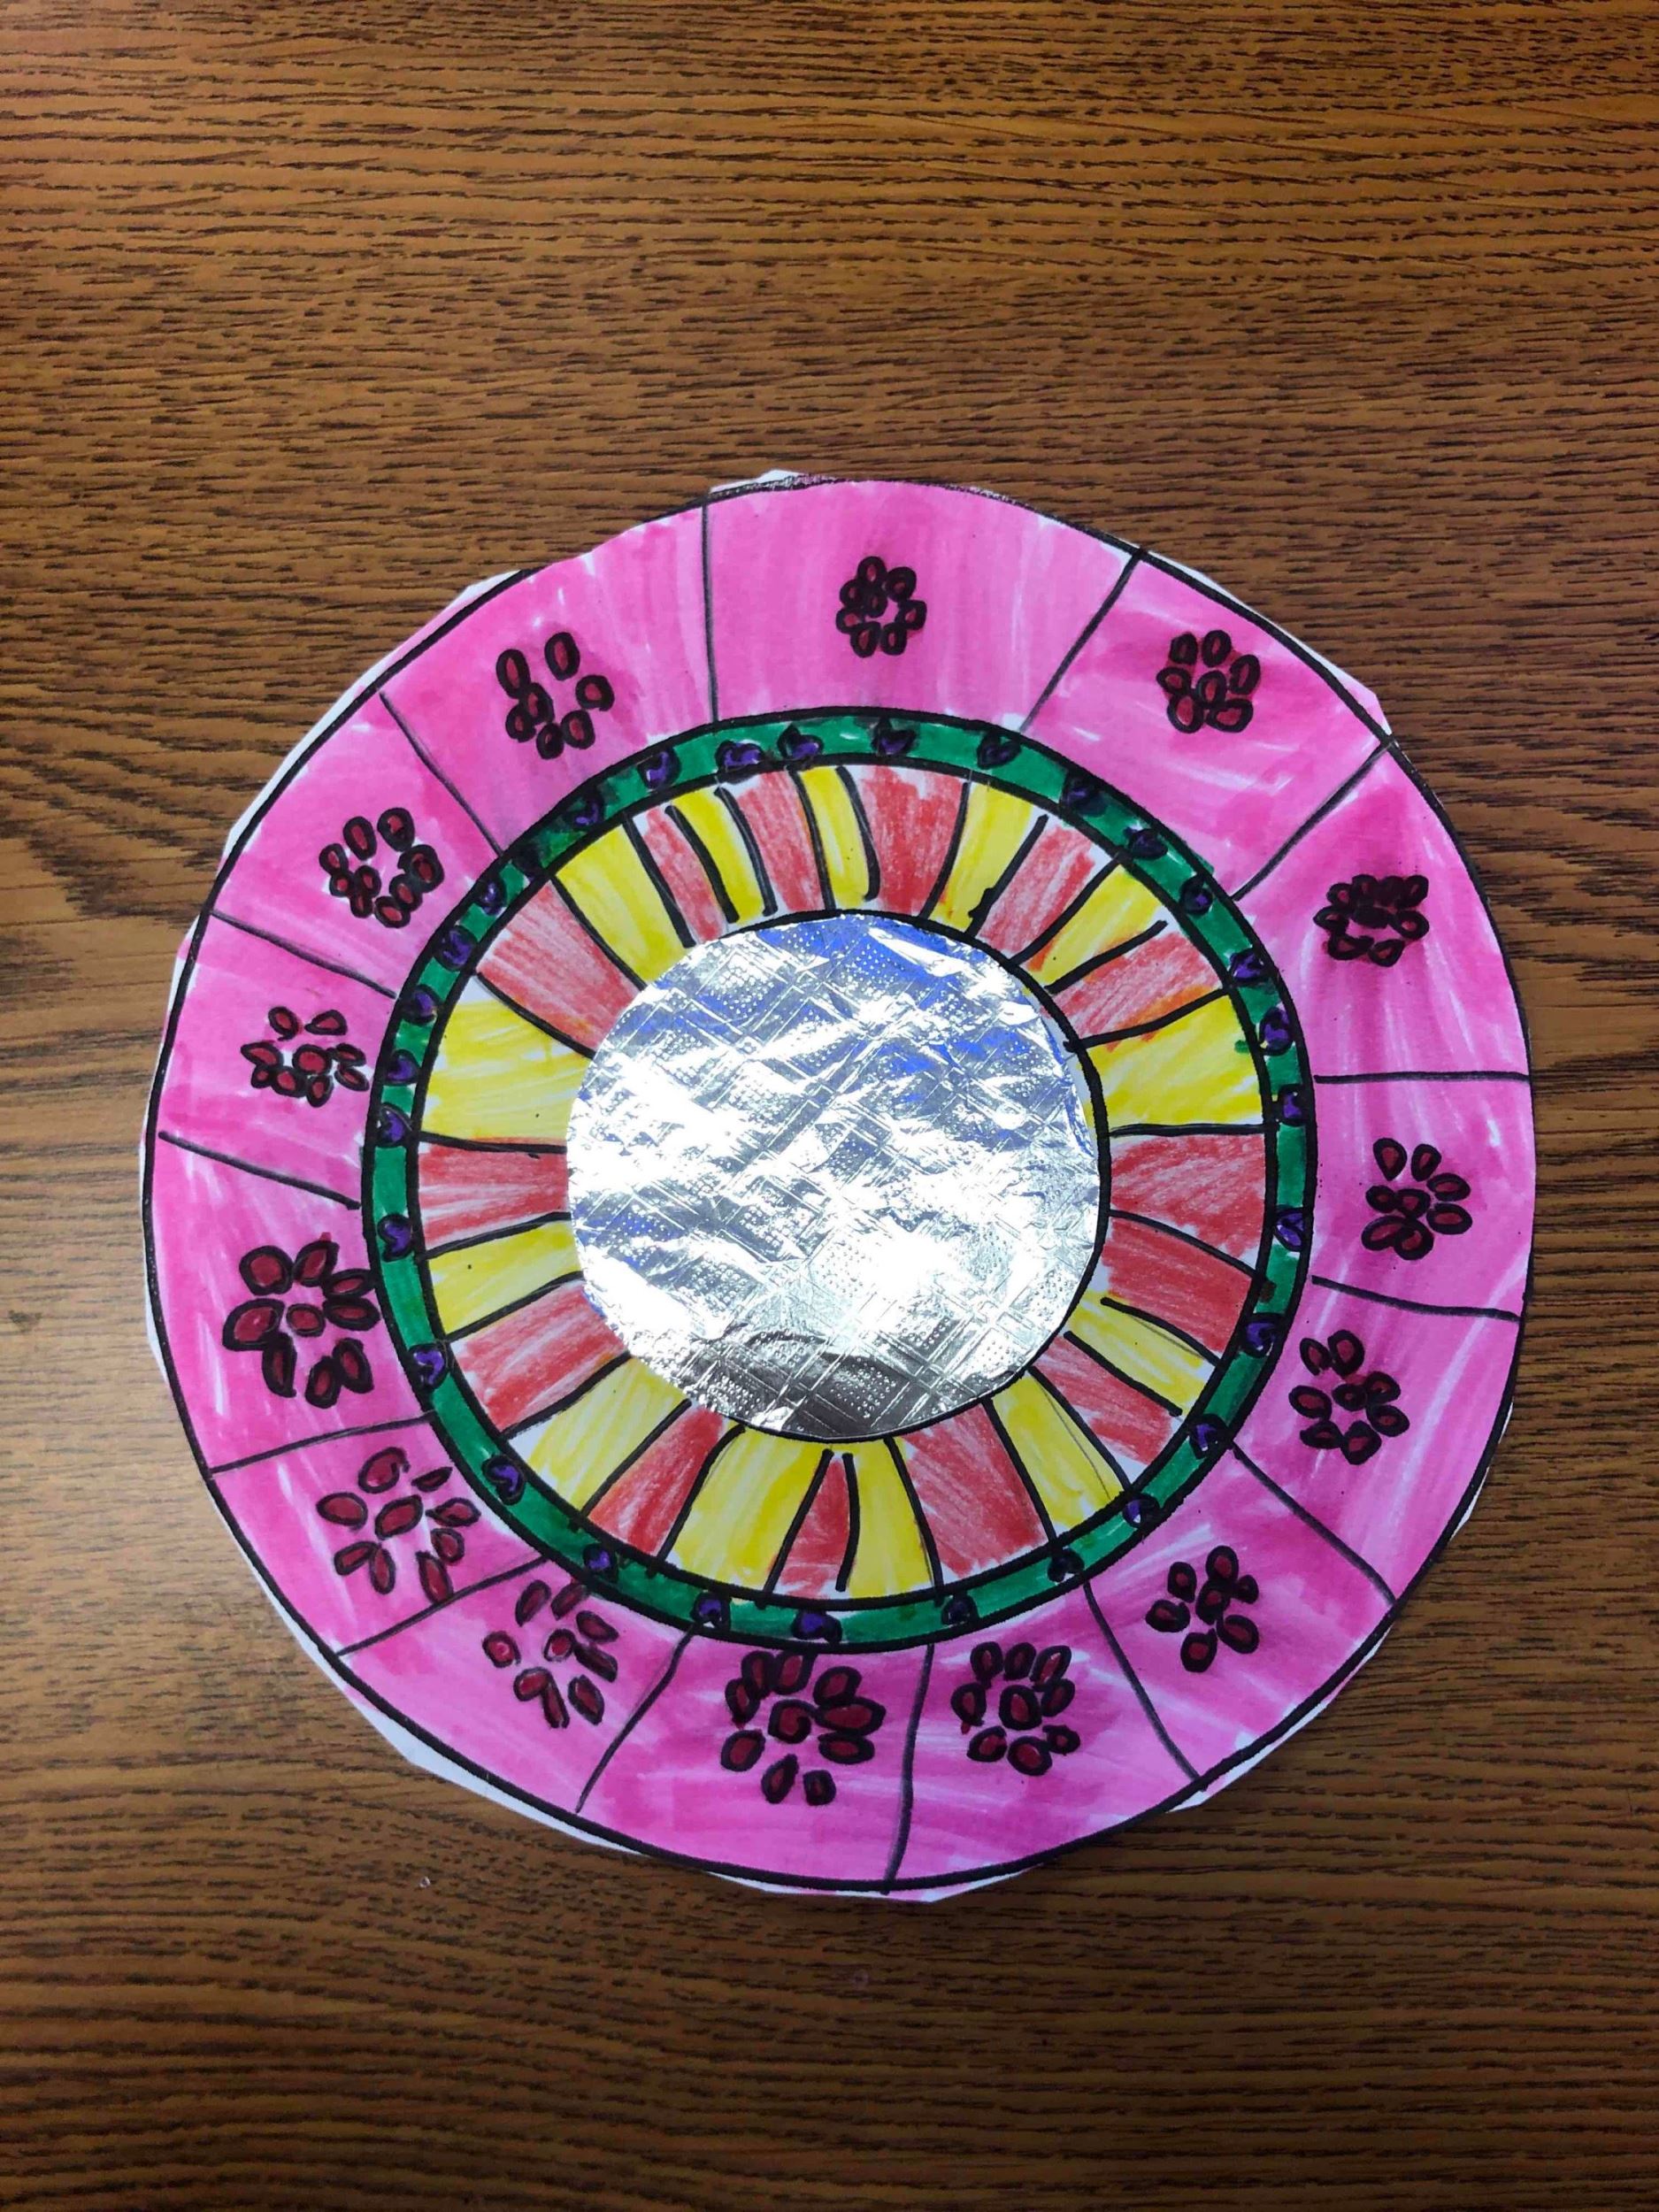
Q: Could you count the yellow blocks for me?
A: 13